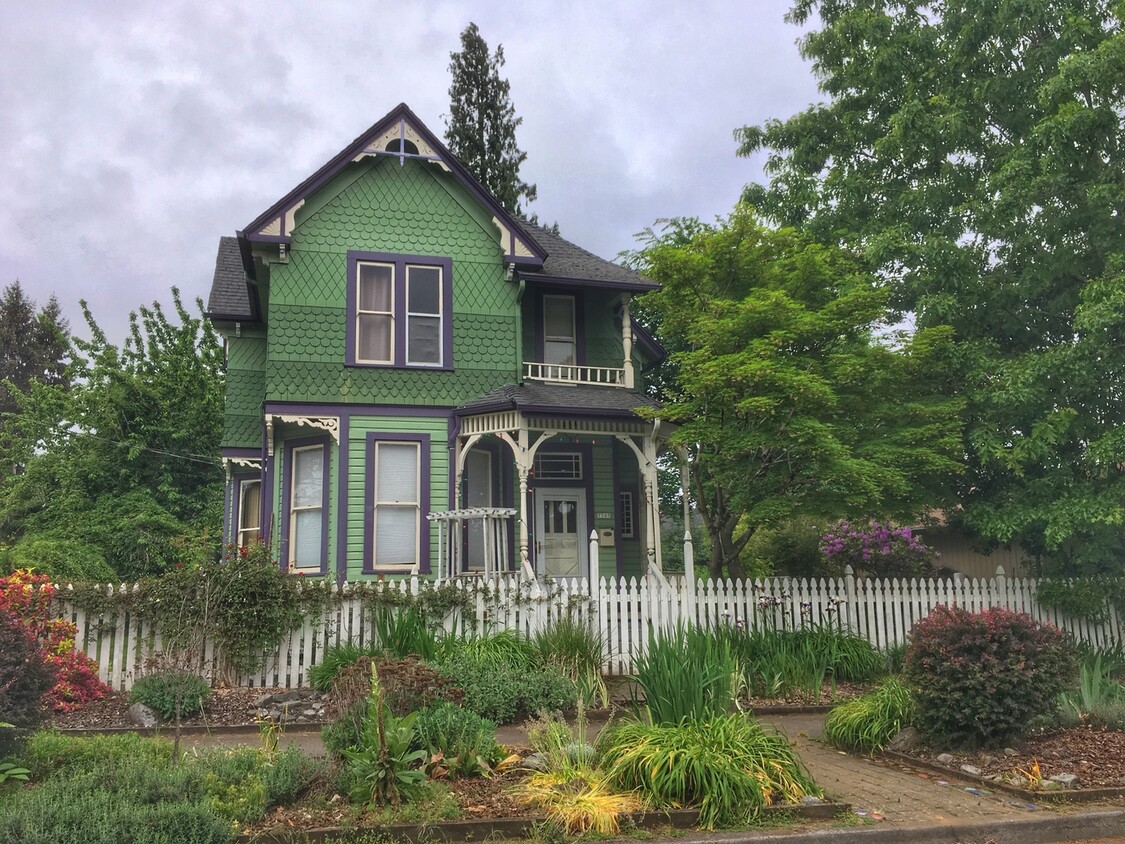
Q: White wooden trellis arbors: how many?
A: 1